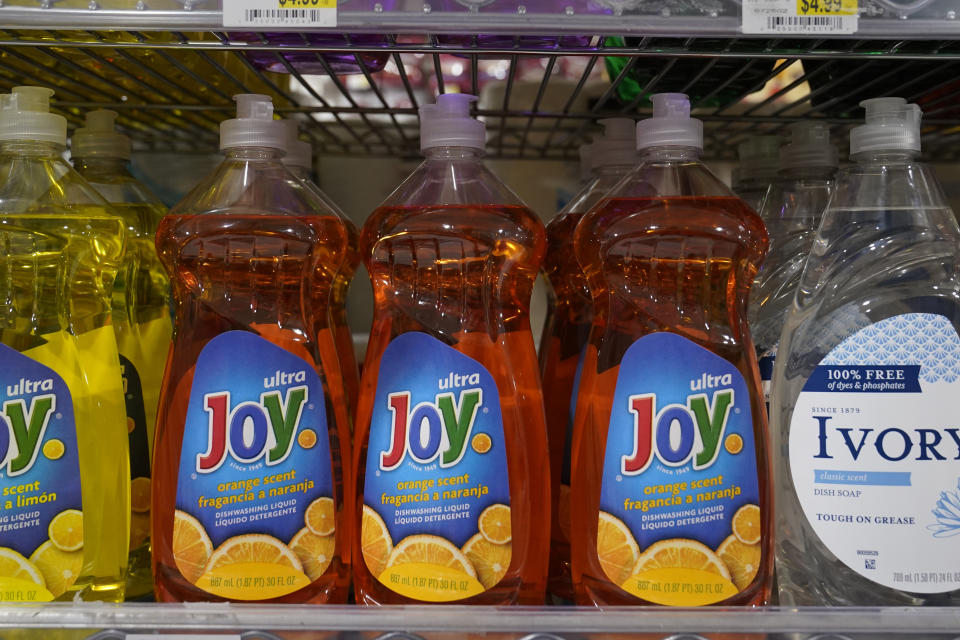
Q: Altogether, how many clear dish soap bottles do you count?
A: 3